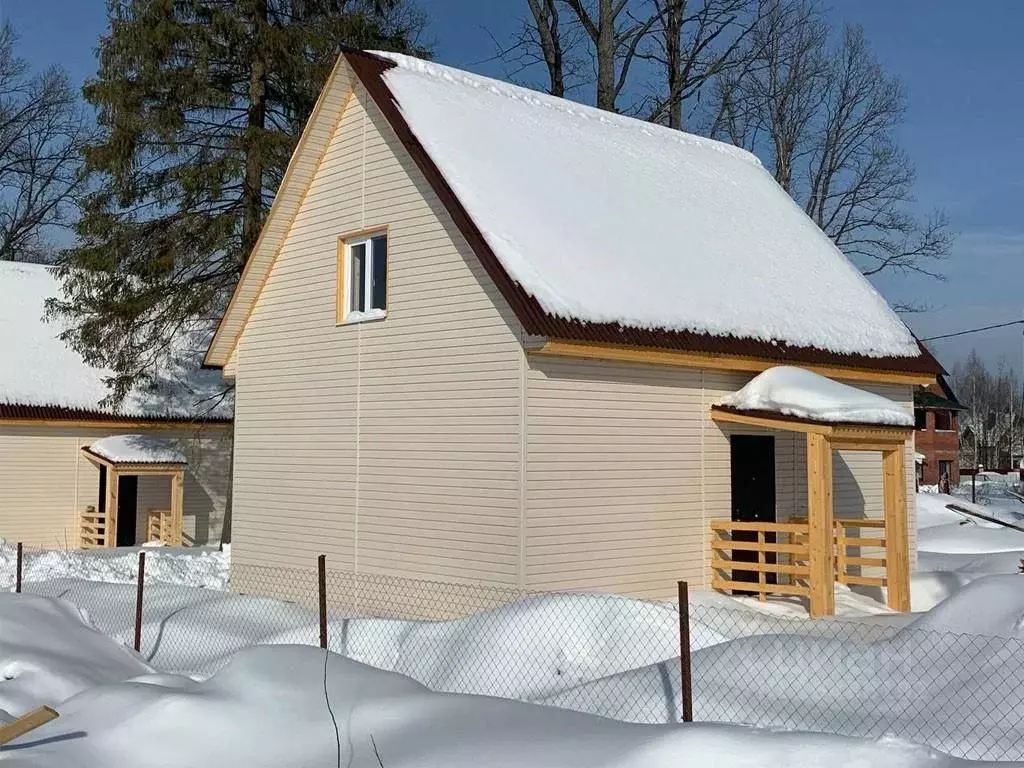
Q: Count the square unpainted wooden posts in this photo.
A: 4